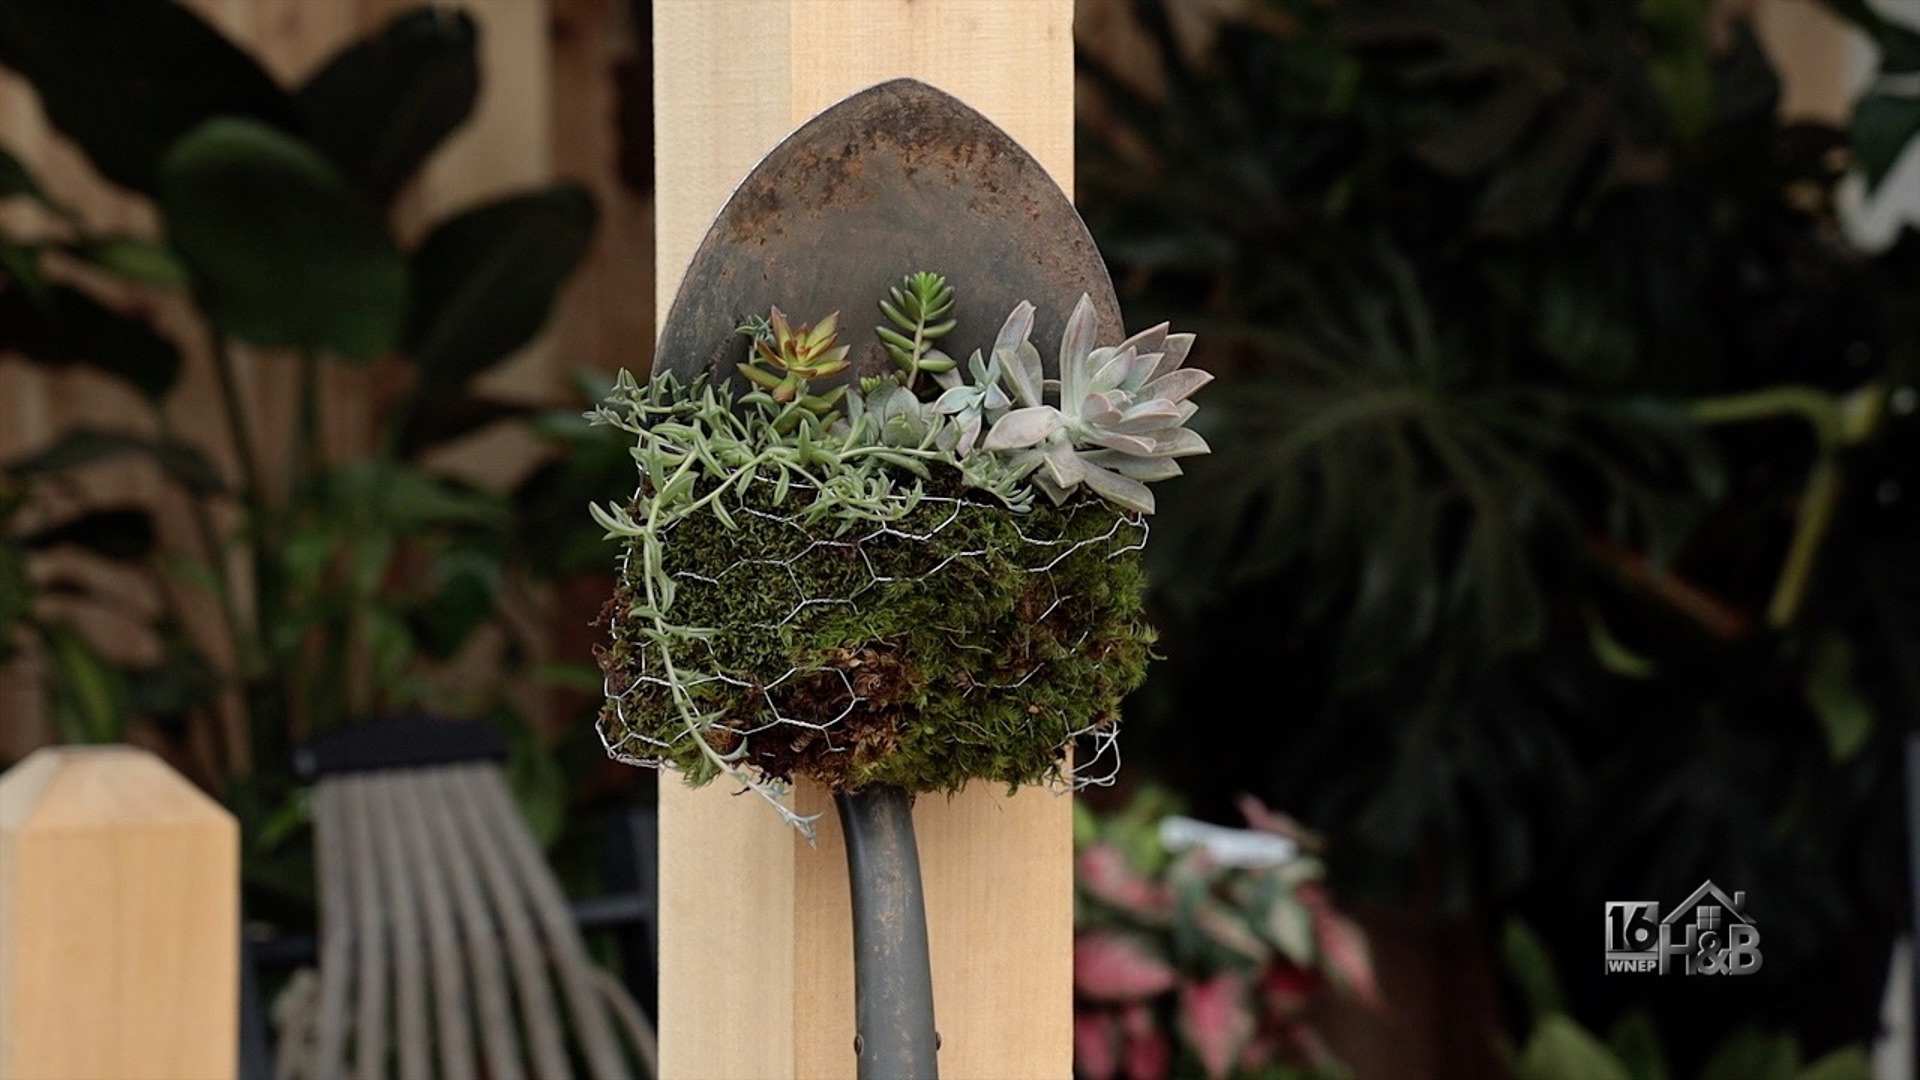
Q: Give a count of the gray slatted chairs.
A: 1